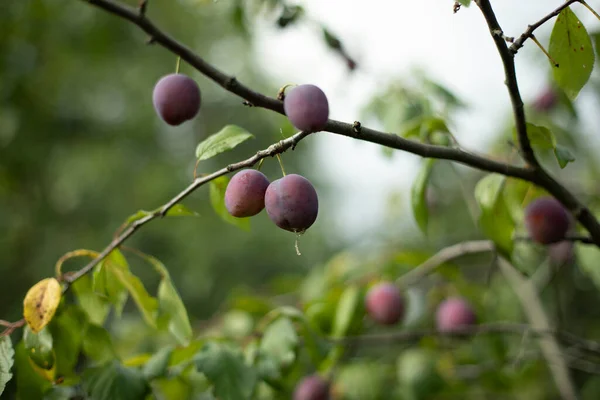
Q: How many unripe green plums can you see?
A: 0